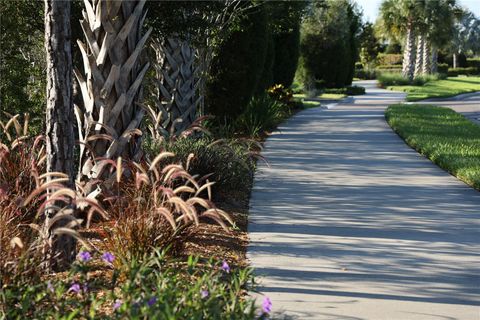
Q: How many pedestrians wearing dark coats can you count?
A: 0